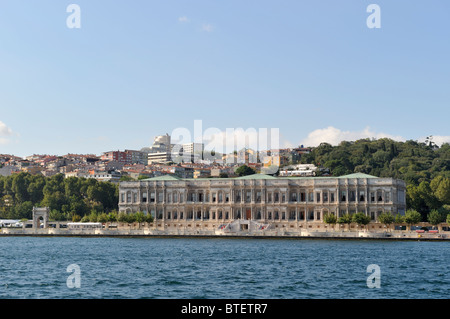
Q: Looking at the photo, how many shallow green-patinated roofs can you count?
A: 3